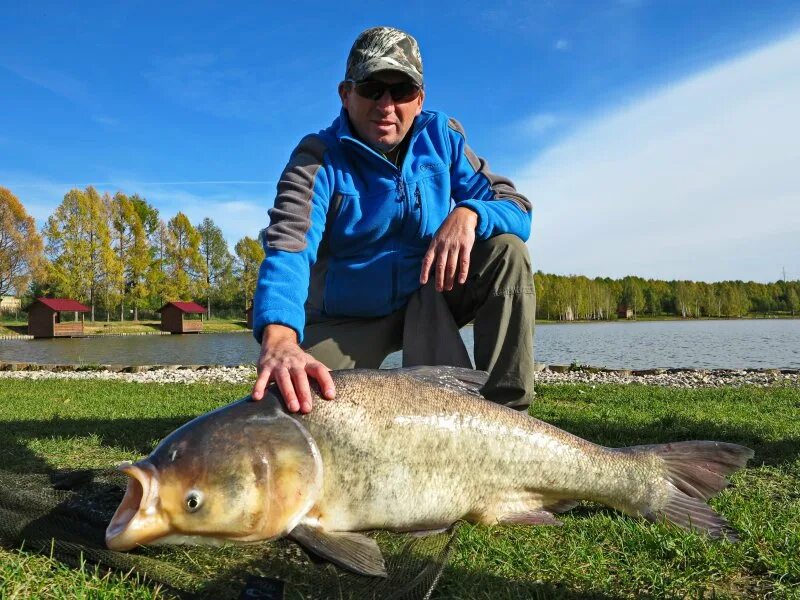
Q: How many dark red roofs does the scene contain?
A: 2